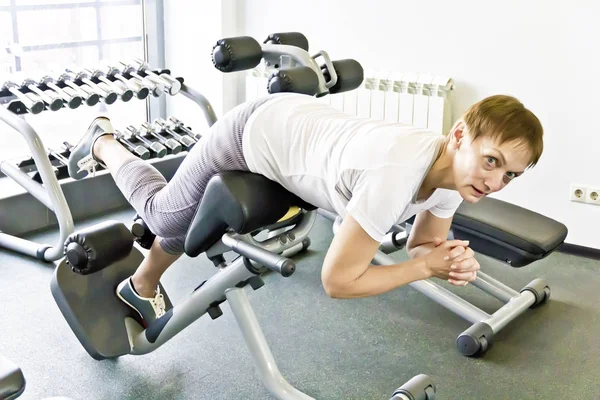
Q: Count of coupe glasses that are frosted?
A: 0